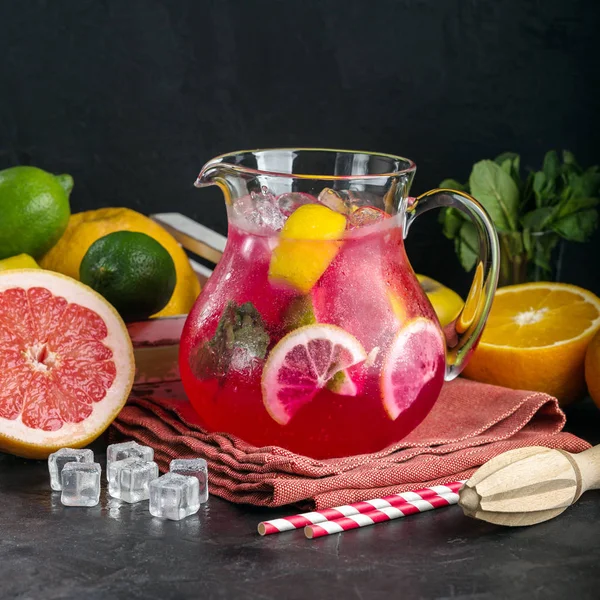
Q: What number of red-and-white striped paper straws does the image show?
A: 2